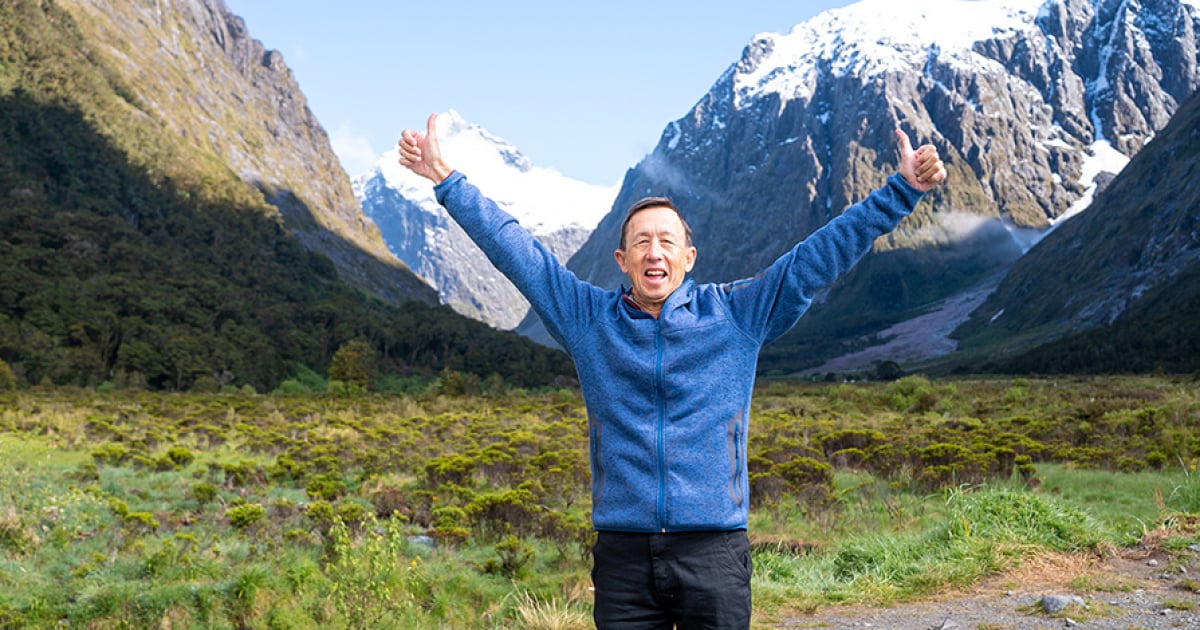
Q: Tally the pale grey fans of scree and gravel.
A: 1